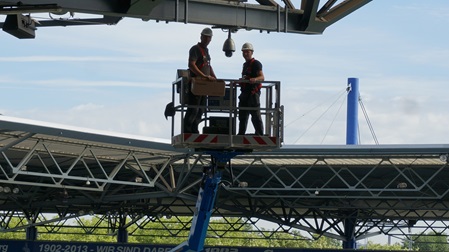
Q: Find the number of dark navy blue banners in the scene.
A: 1